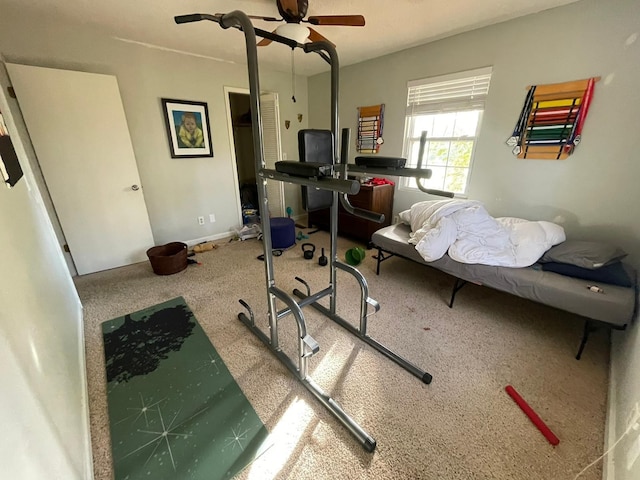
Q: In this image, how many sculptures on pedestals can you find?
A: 0